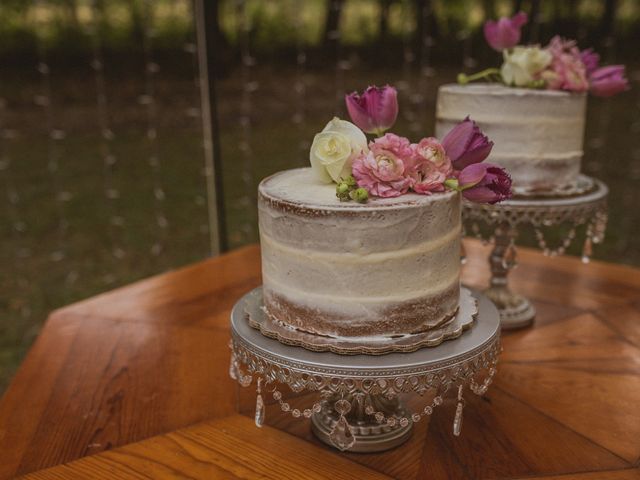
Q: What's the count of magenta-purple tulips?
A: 6